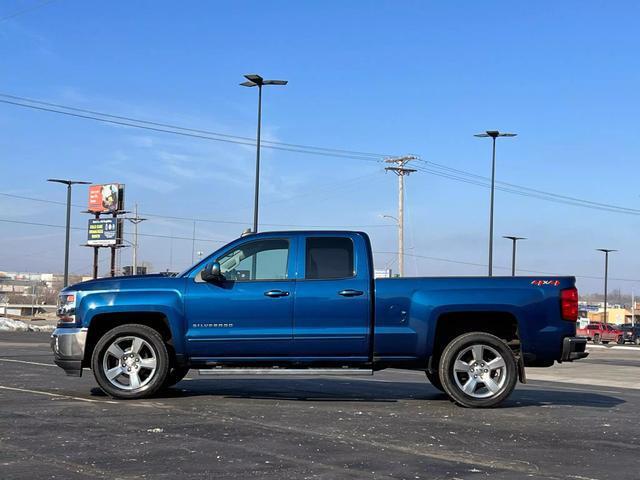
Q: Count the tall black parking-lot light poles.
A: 5